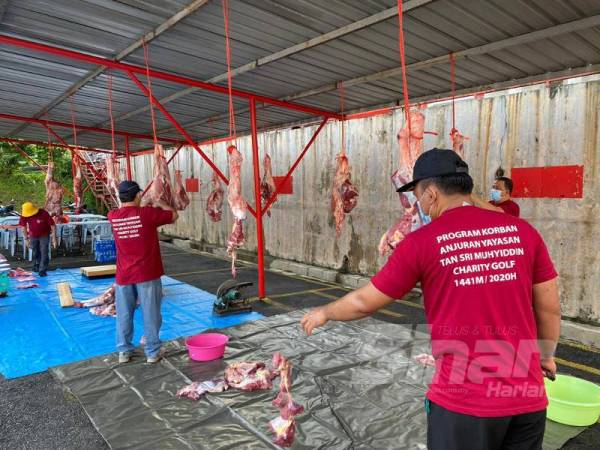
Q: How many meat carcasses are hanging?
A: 11